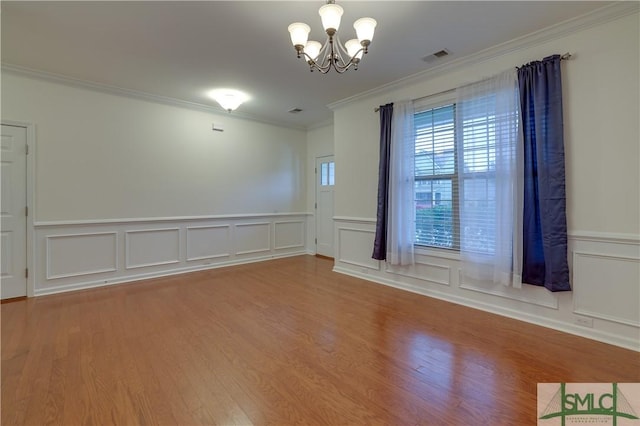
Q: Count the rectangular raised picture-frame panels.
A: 9